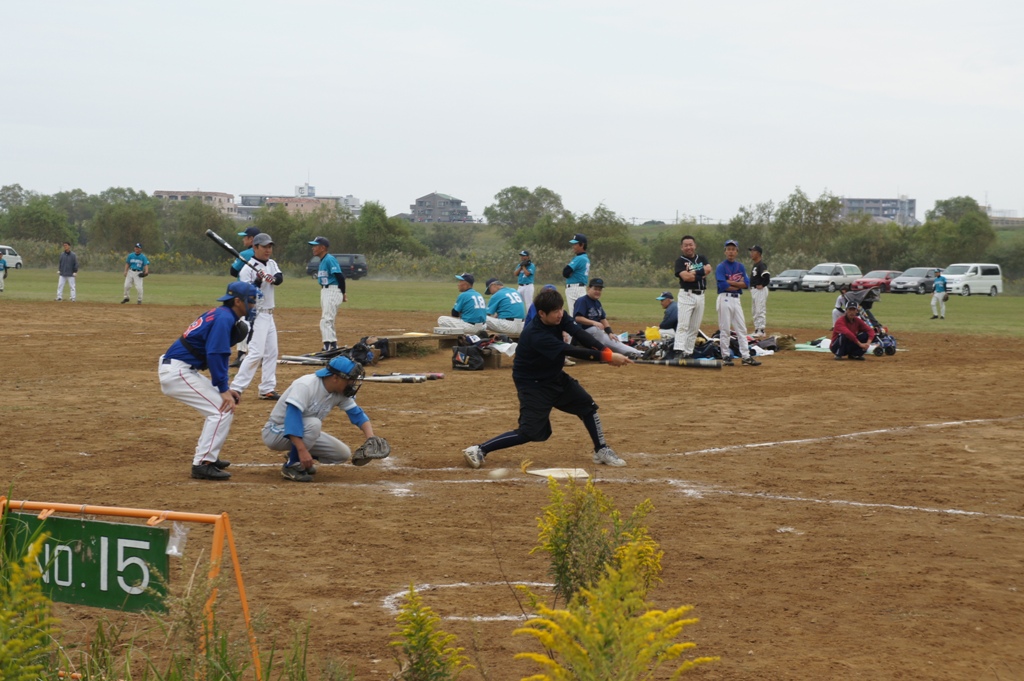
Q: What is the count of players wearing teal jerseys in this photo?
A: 9